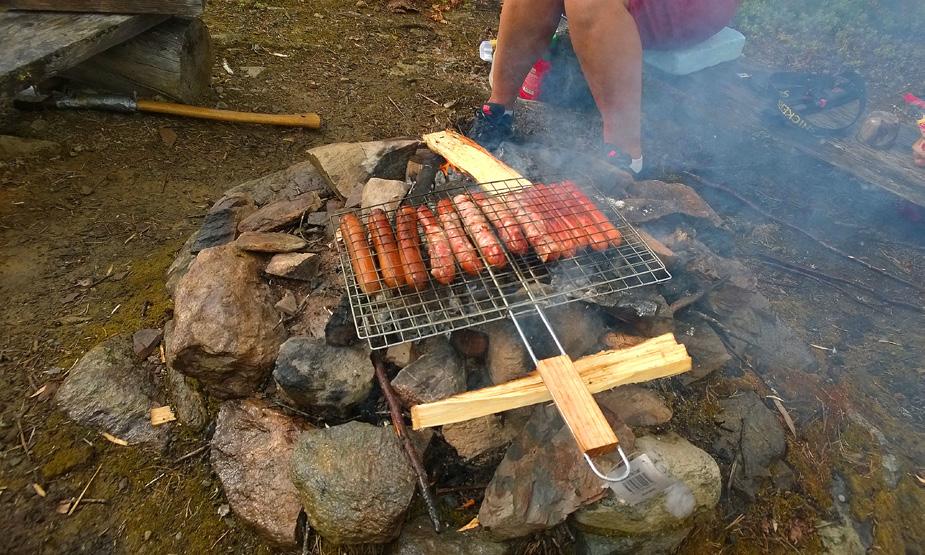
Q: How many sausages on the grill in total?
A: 12